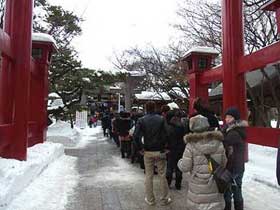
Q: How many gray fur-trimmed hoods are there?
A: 1